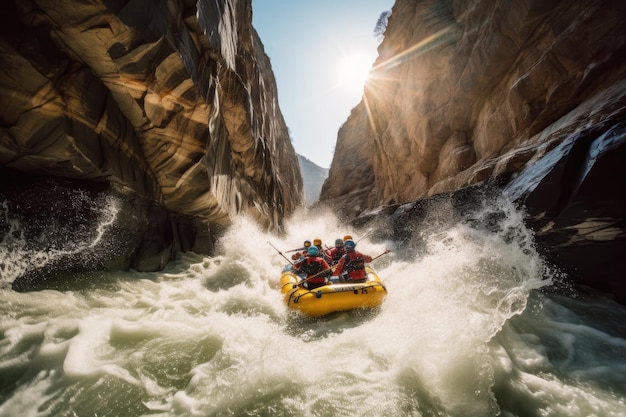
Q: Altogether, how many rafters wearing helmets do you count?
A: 6